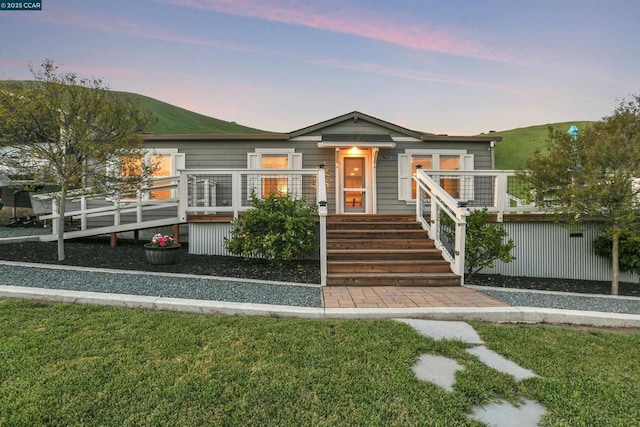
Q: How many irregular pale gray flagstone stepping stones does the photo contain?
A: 4